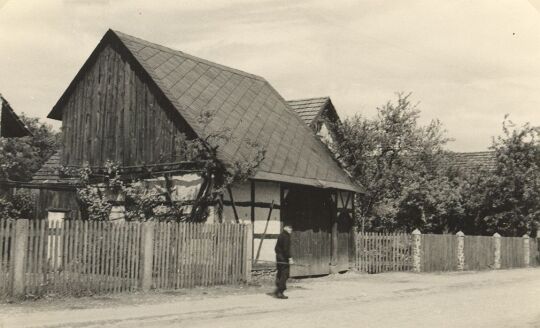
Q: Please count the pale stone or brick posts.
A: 4